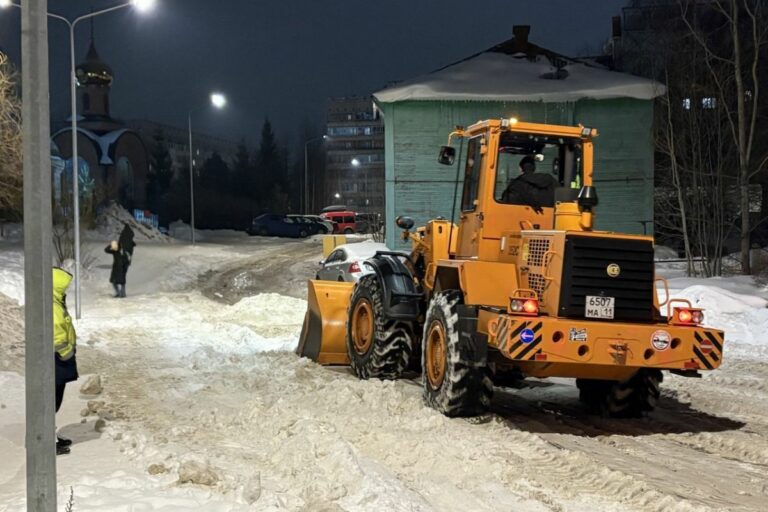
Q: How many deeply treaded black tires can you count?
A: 3